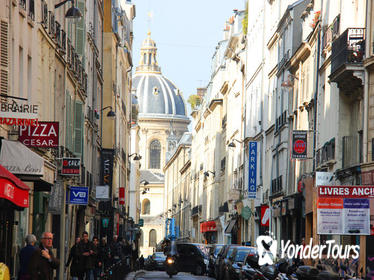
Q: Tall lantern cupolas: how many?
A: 1